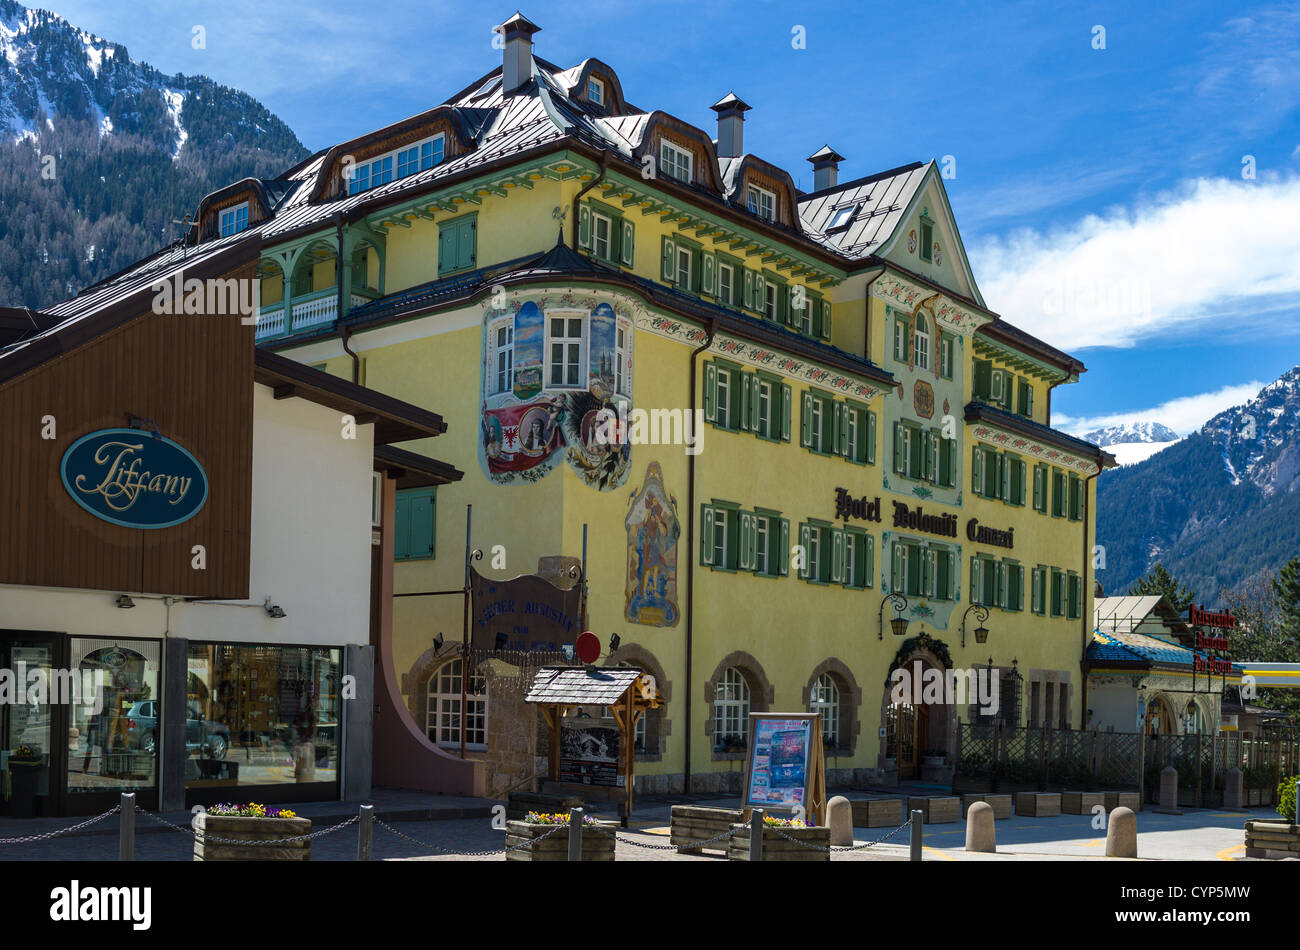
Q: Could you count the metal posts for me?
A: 5